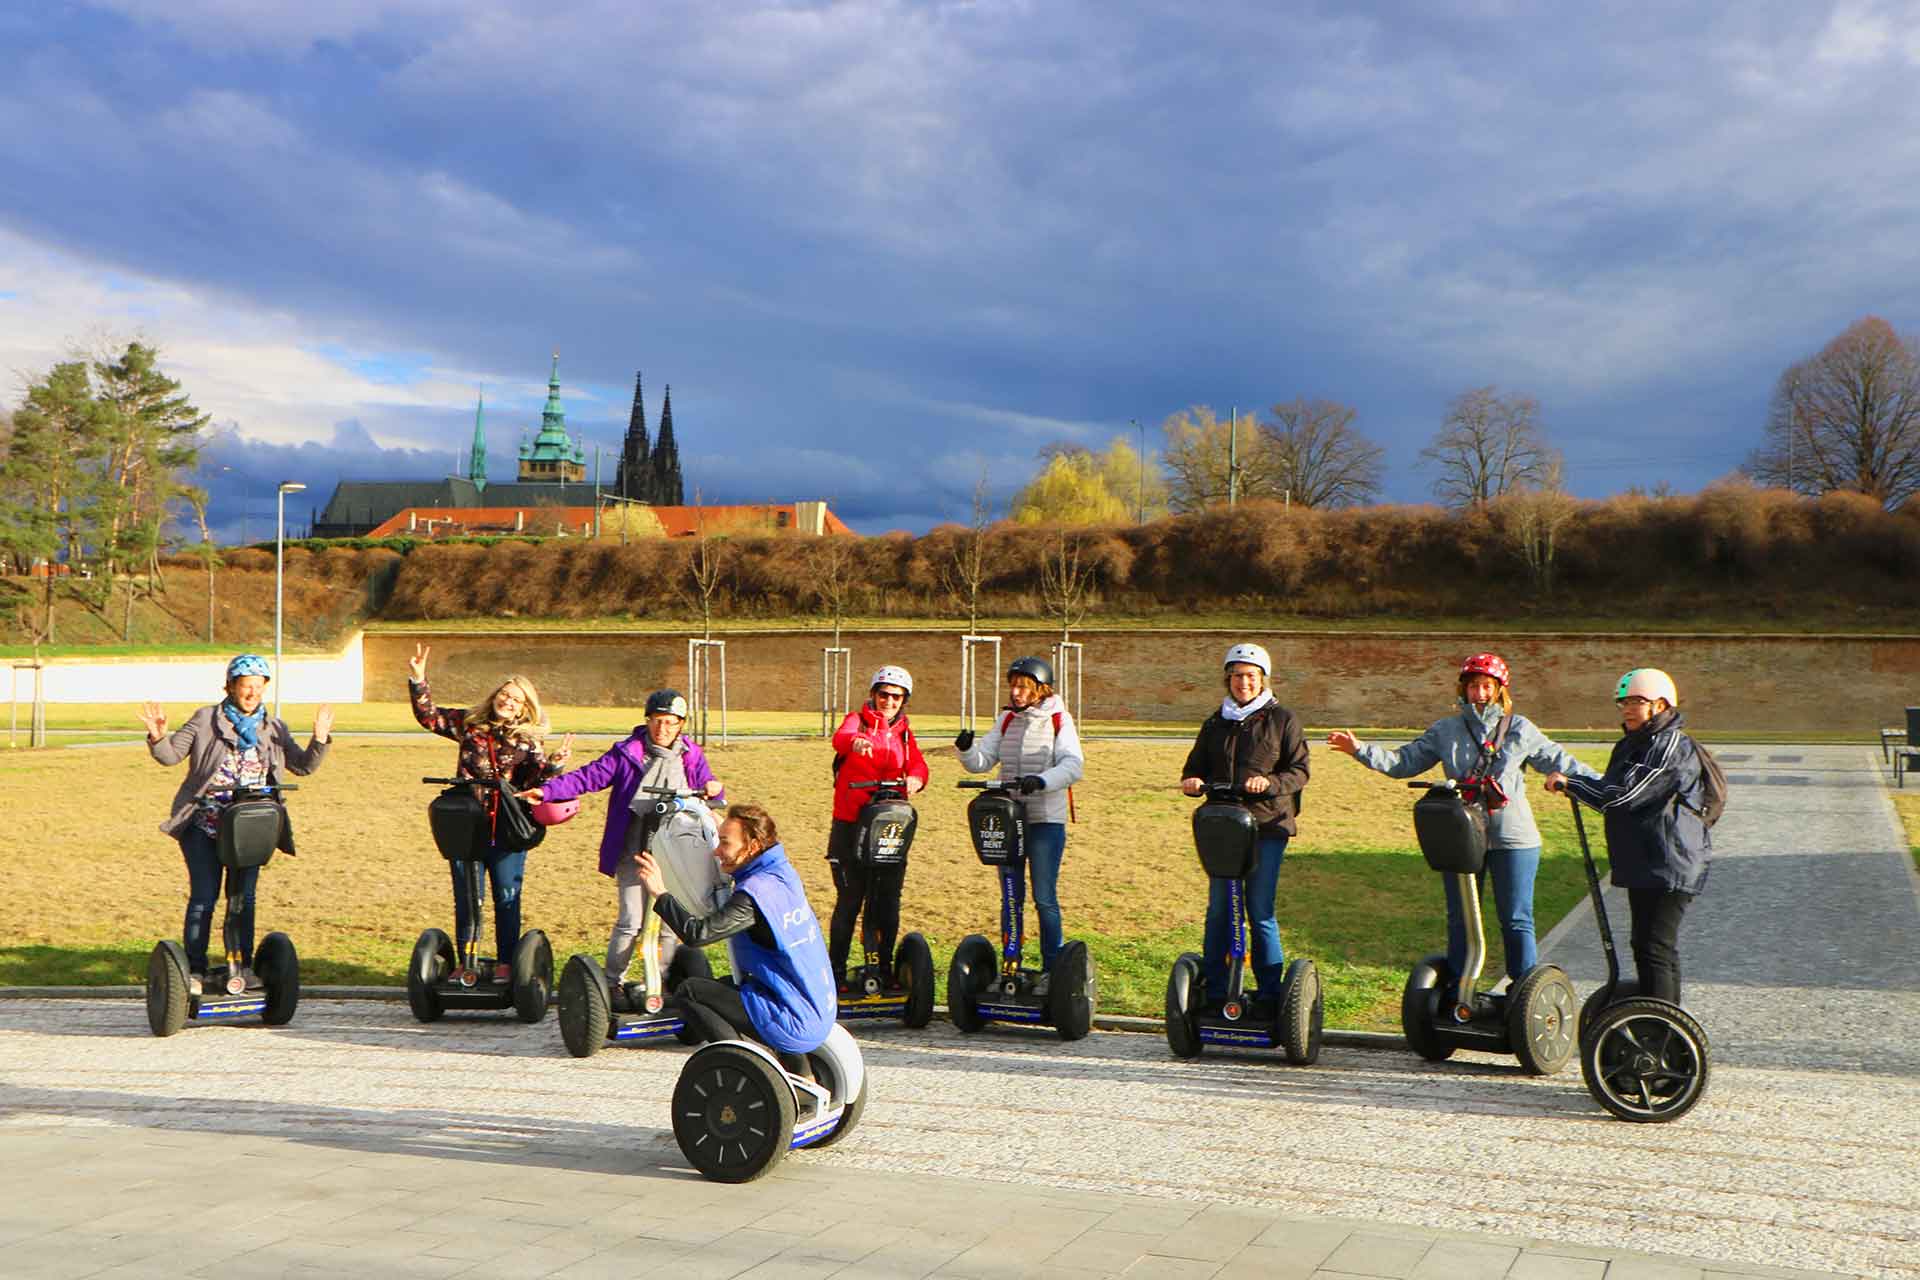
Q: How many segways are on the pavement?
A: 9